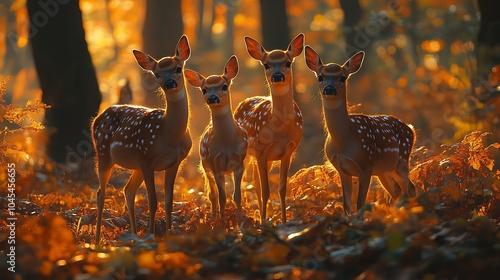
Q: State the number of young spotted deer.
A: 4